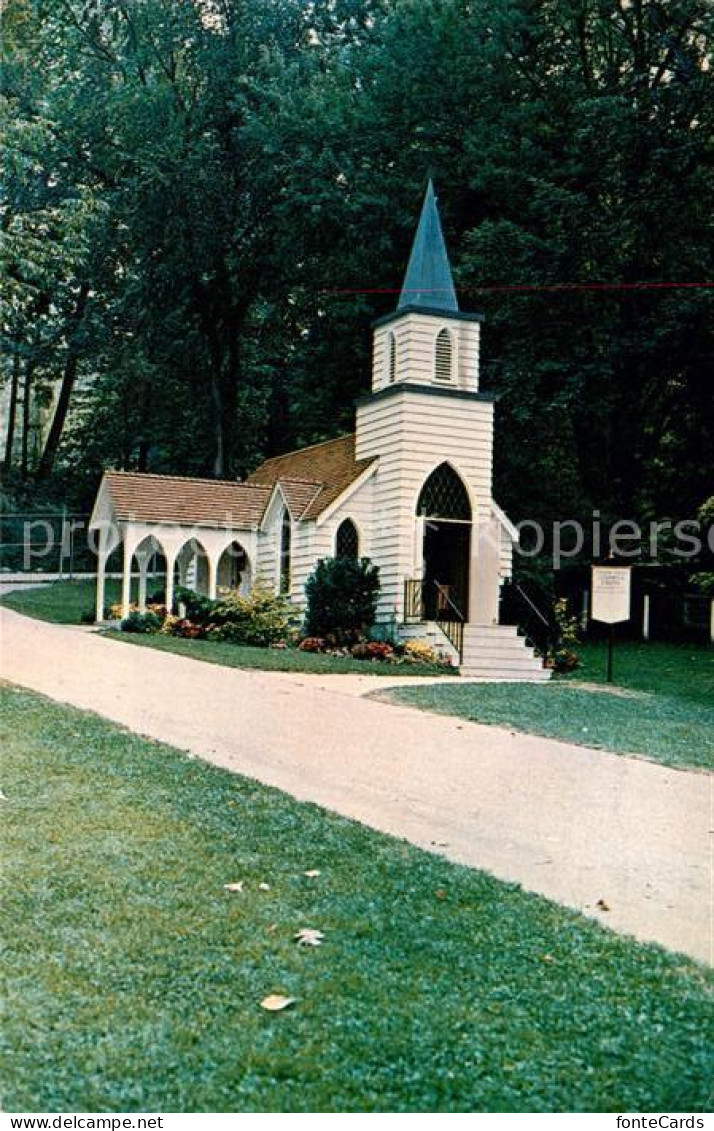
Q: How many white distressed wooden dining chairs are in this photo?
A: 0